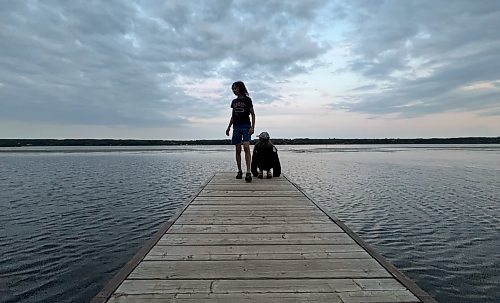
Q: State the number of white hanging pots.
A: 0